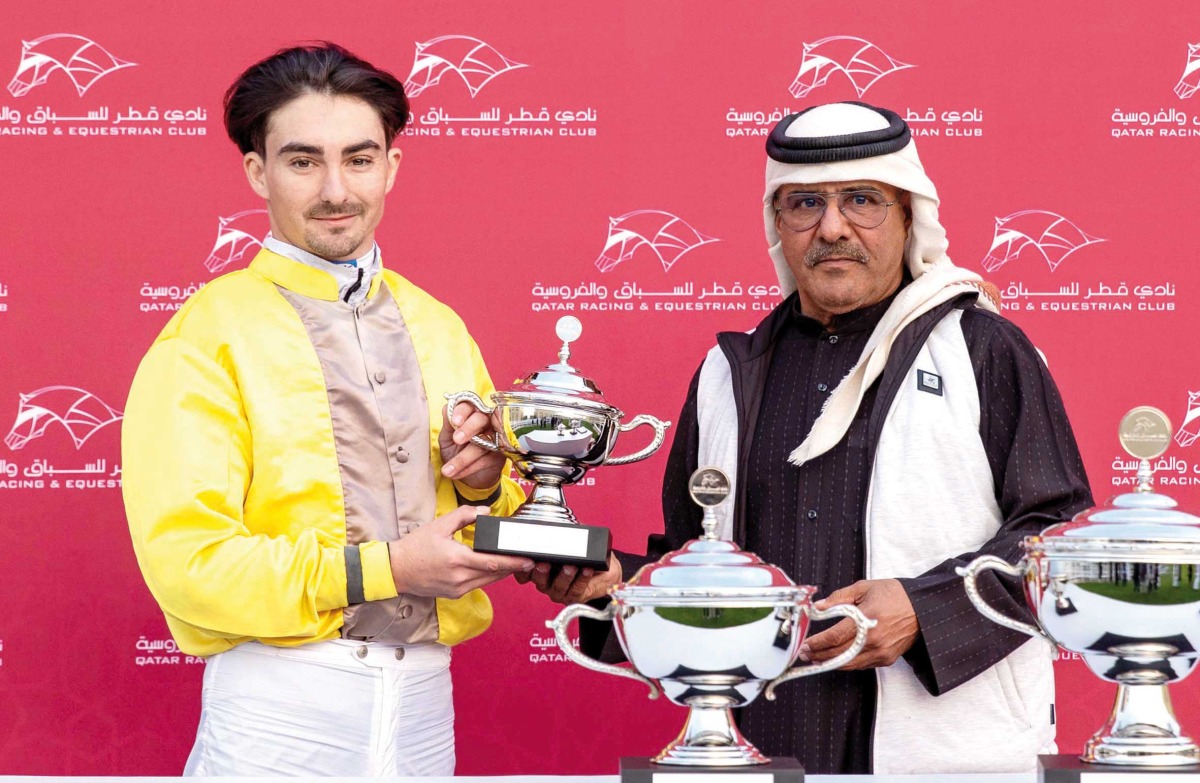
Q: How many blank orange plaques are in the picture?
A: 0